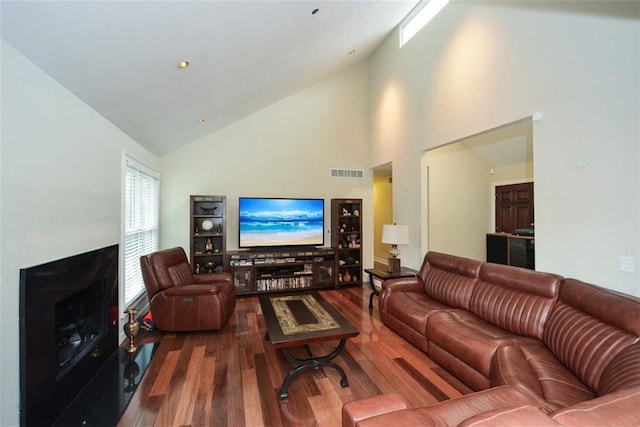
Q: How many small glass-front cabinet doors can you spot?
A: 2